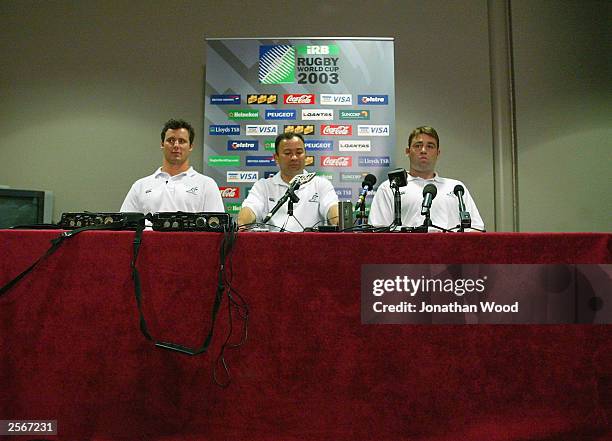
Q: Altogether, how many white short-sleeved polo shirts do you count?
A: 3